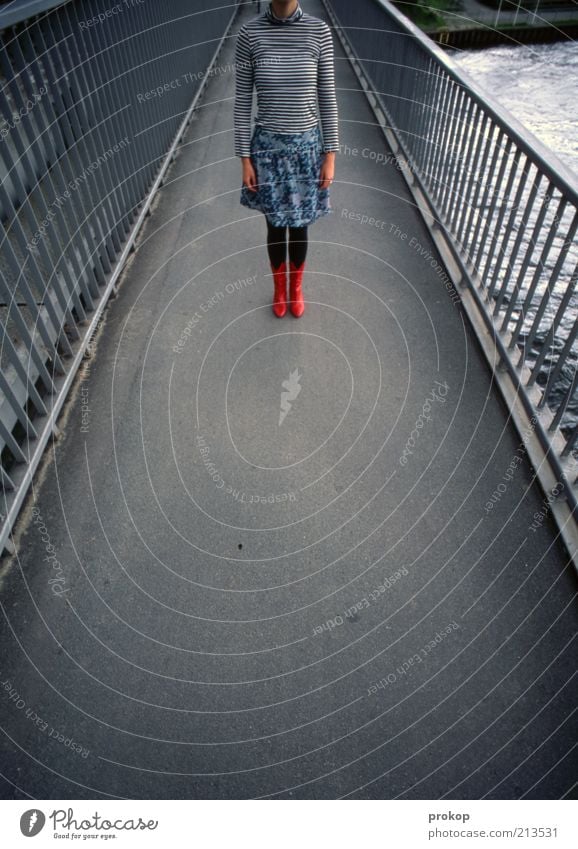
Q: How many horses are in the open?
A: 0